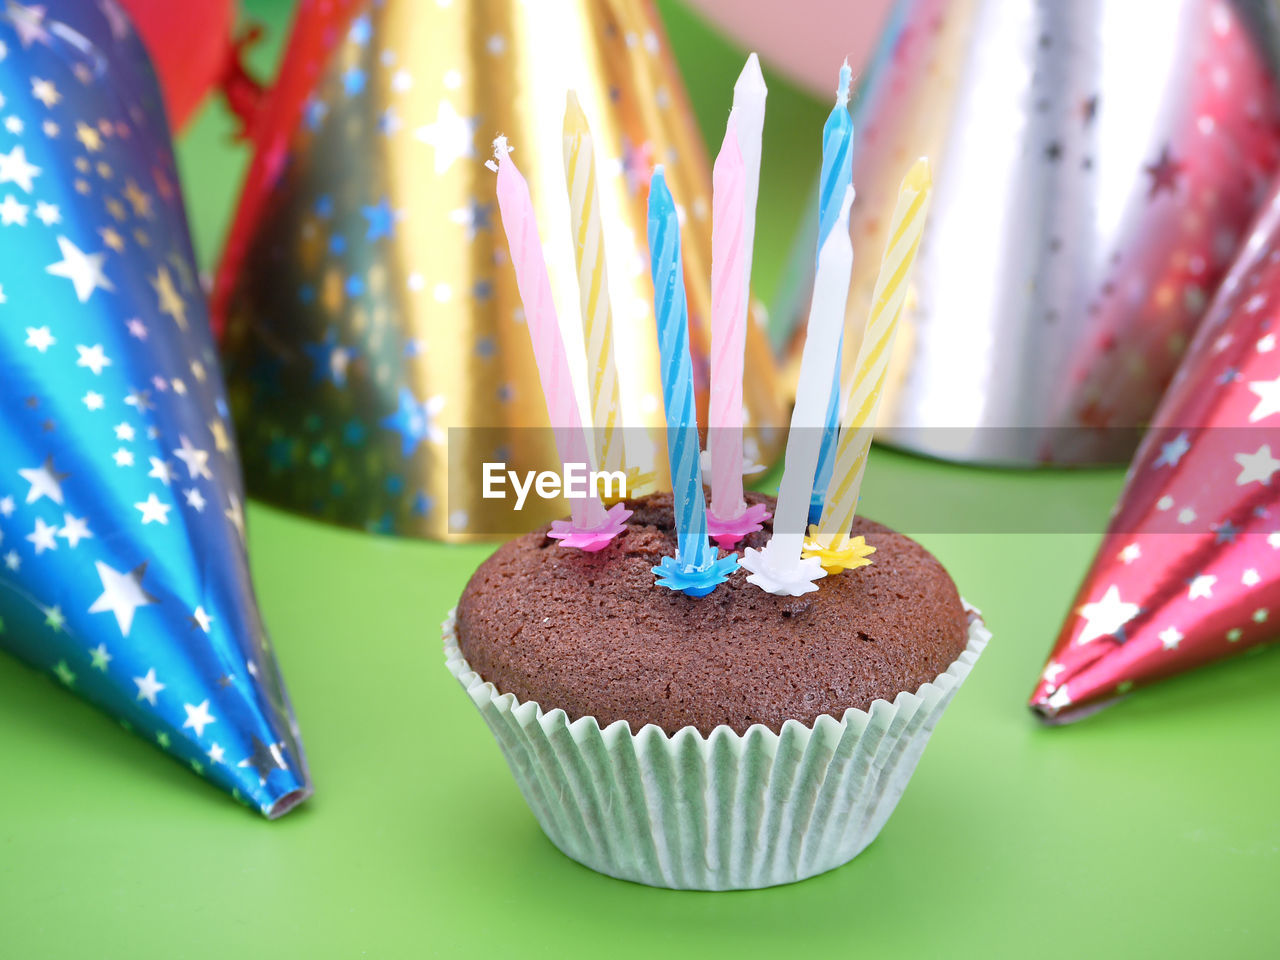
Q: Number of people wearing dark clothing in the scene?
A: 0